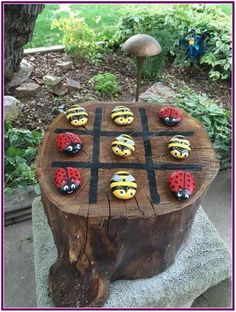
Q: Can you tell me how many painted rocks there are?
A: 9